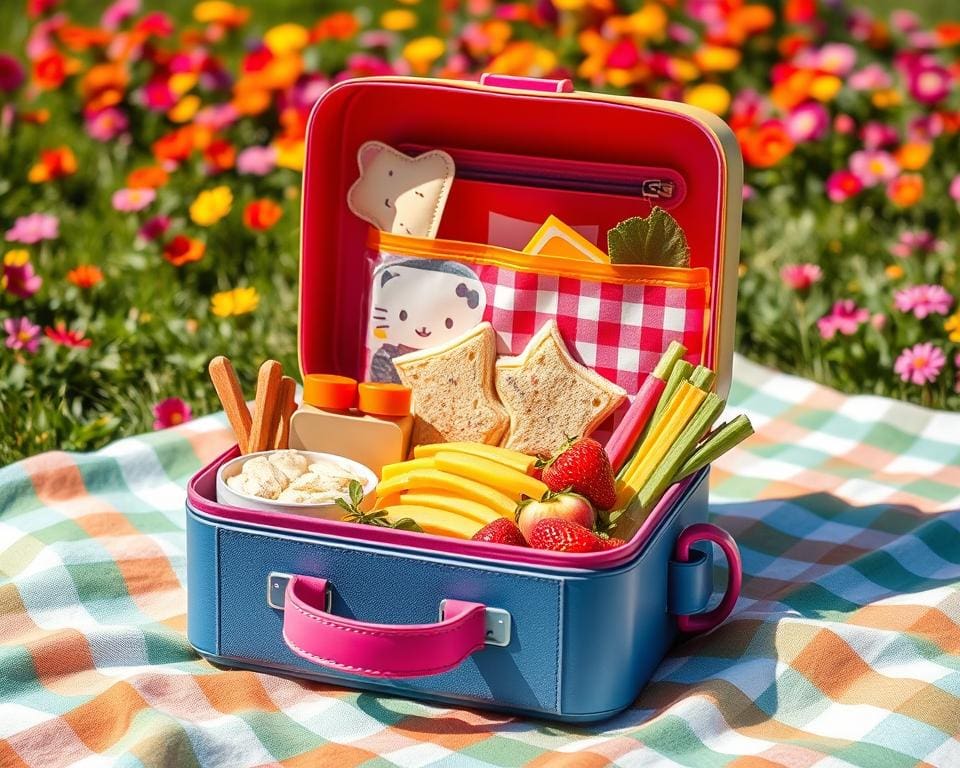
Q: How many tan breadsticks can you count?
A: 3